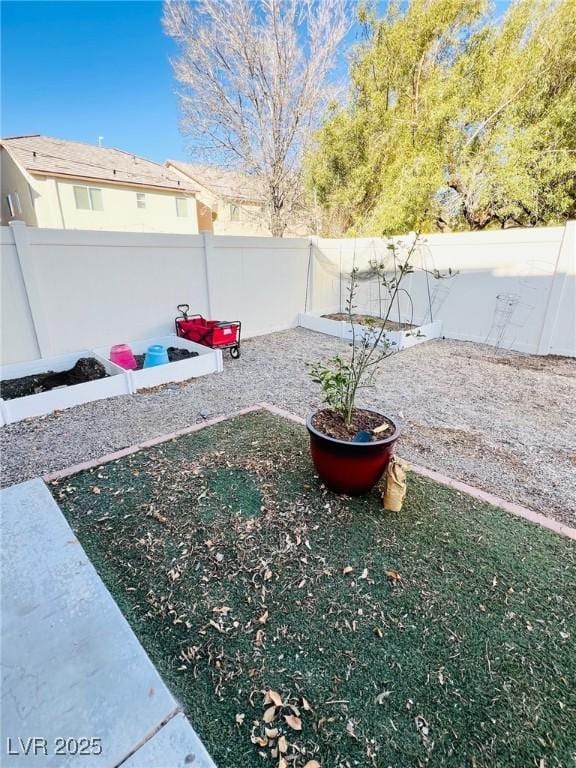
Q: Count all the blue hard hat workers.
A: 0